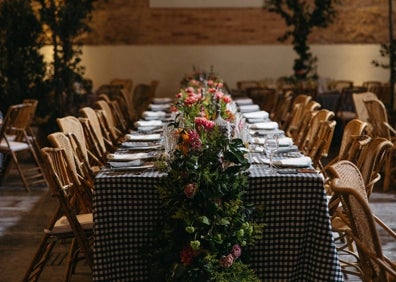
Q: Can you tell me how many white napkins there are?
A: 12